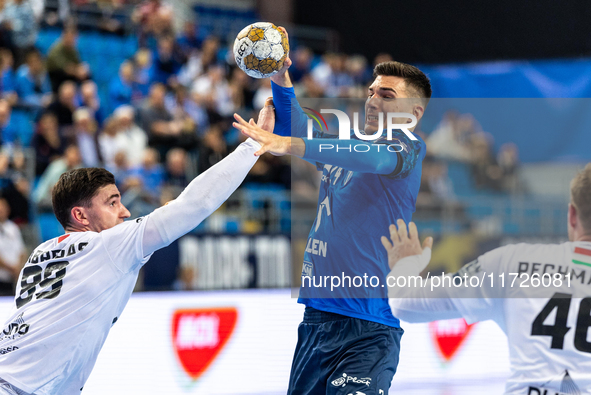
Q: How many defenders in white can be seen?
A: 2